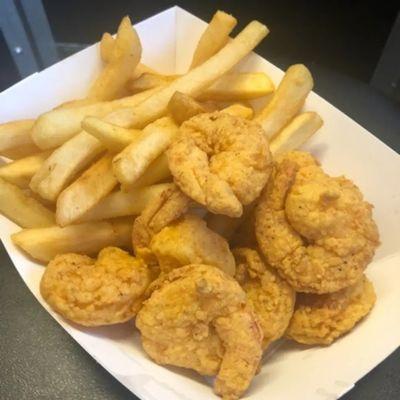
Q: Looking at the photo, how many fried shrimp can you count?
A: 7